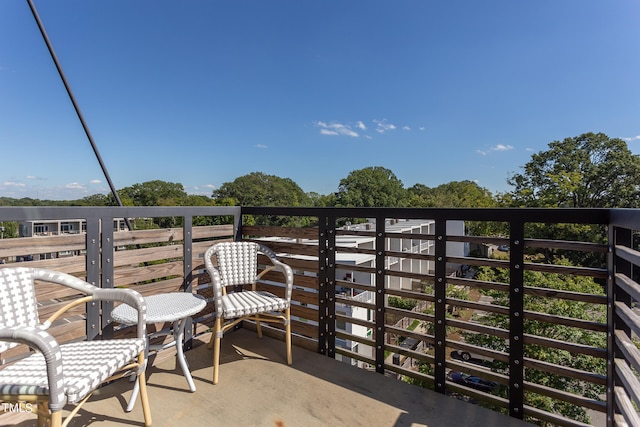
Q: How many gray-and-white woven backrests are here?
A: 2